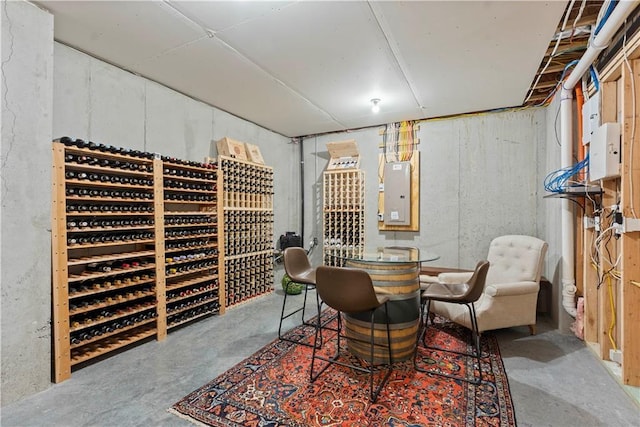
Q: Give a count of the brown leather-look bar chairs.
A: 3